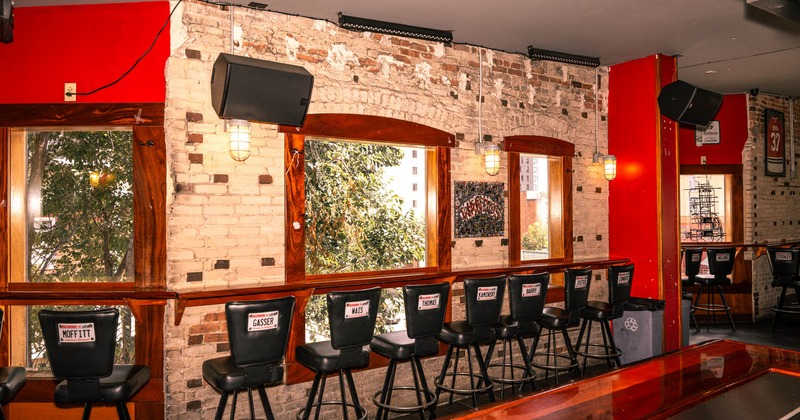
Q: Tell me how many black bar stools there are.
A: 12